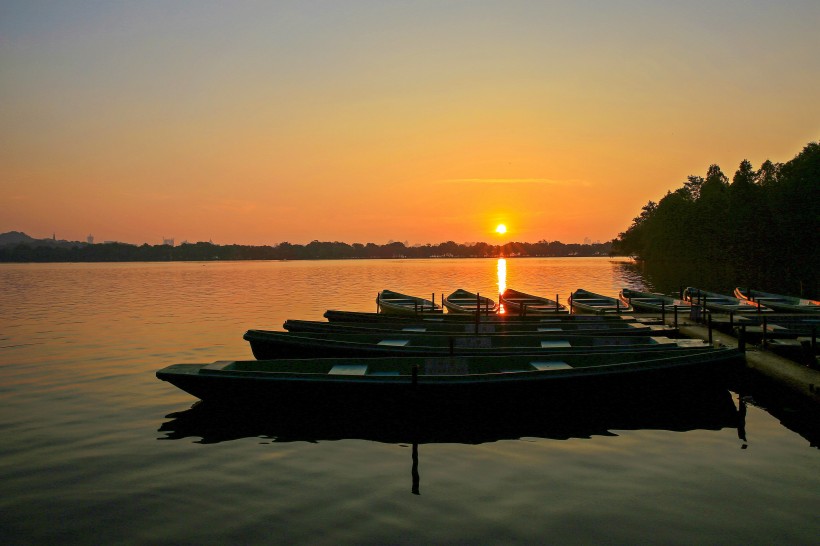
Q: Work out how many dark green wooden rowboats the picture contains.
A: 11